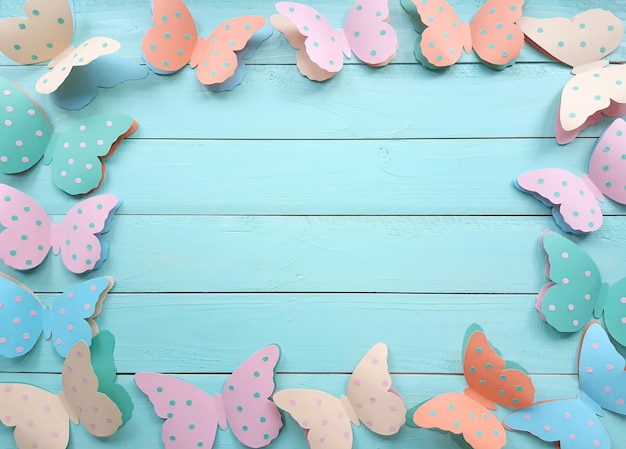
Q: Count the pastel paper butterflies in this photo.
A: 15